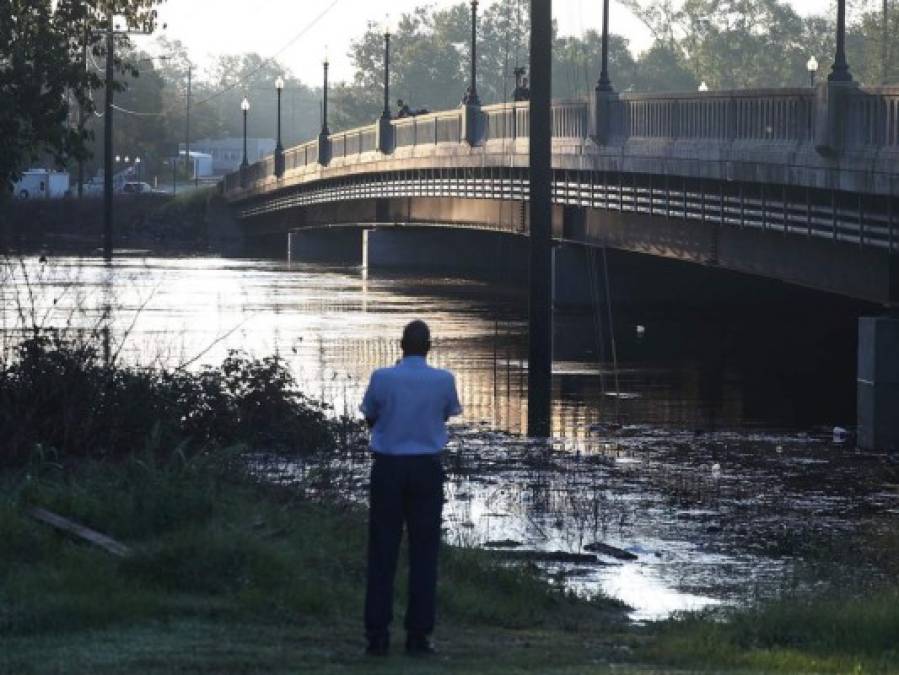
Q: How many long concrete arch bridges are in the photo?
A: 1